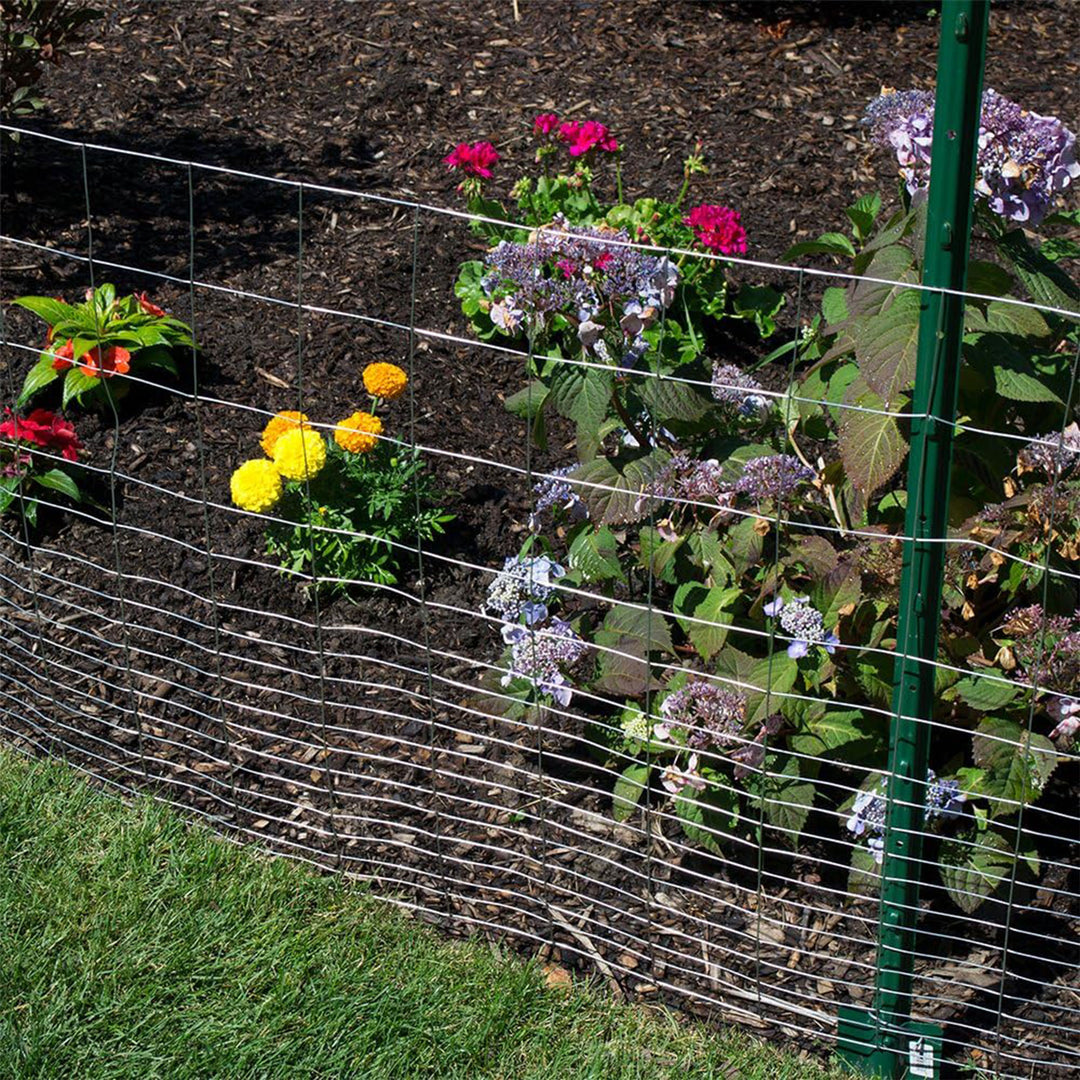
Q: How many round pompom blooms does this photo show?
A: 5